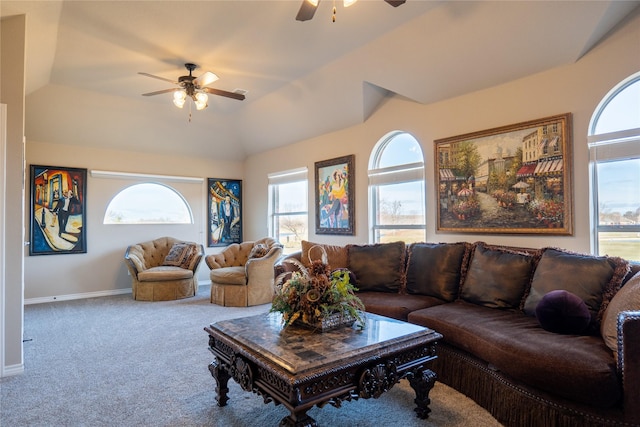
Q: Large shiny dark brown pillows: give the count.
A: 4